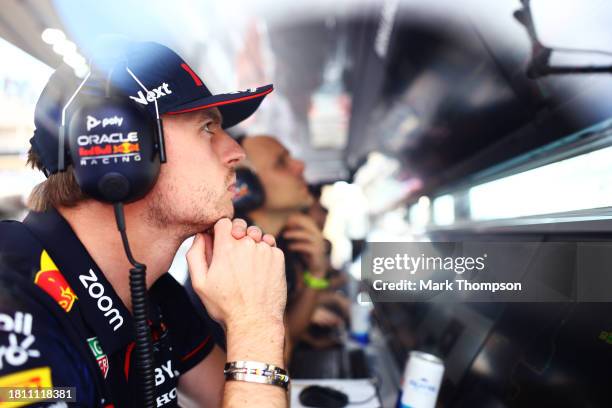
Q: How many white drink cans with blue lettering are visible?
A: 1